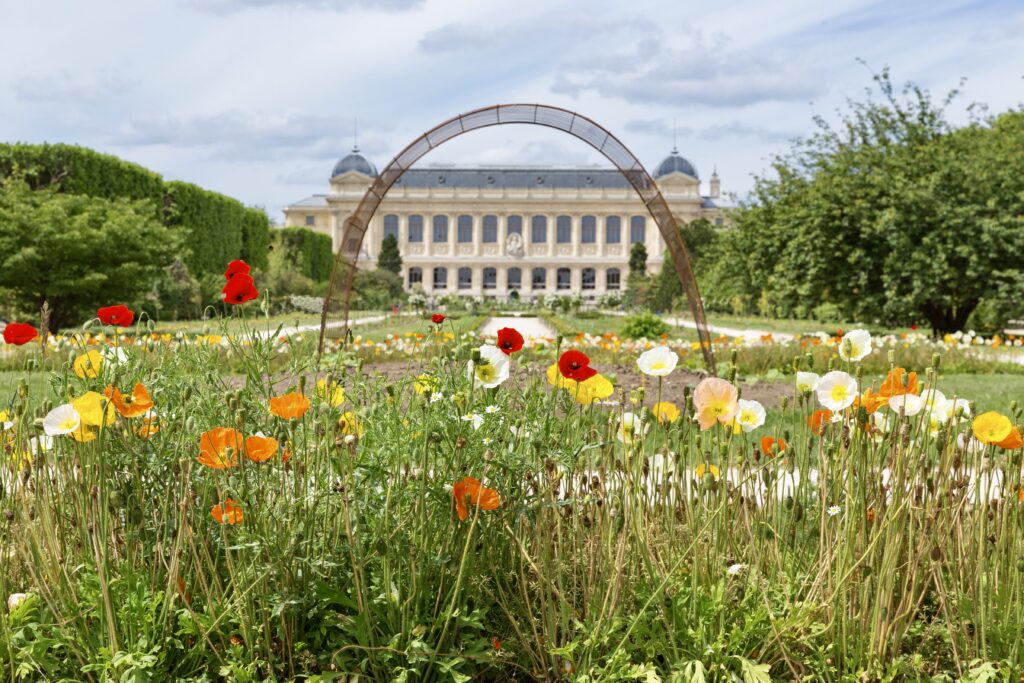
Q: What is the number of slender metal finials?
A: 2